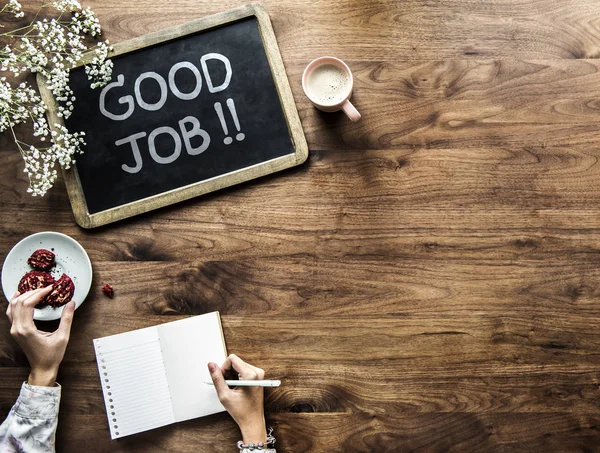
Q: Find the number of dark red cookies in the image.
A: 3